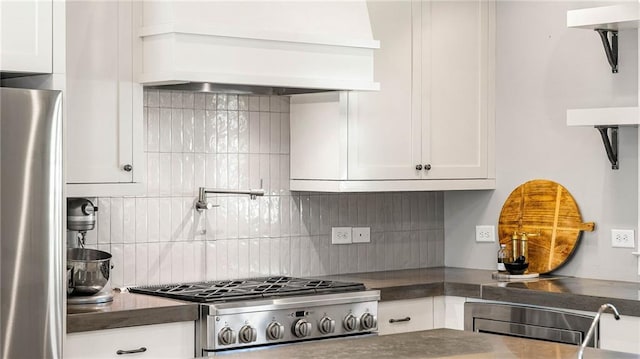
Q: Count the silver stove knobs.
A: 7